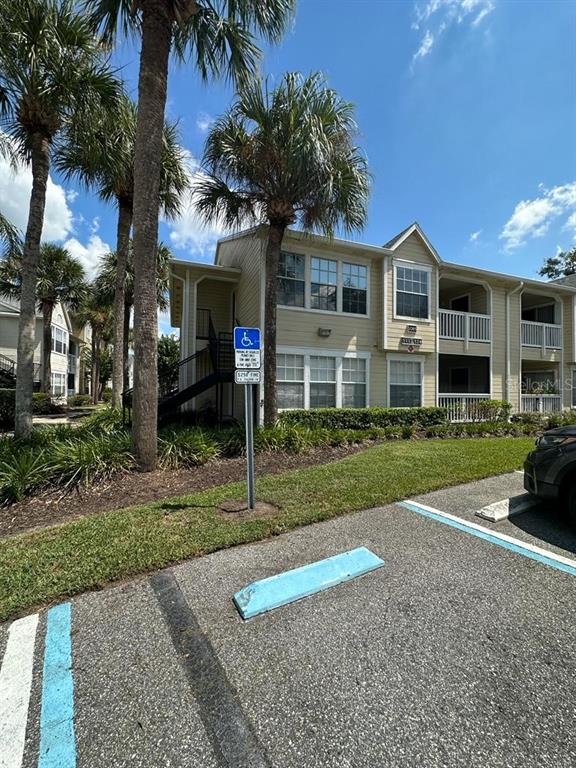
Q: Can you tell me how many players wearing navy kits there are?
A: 0